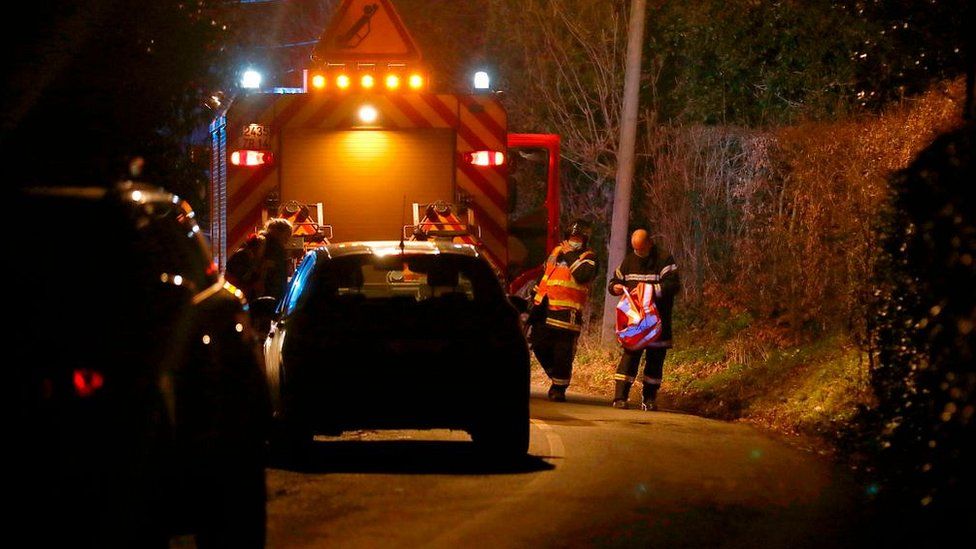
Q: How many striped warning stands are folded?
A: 2